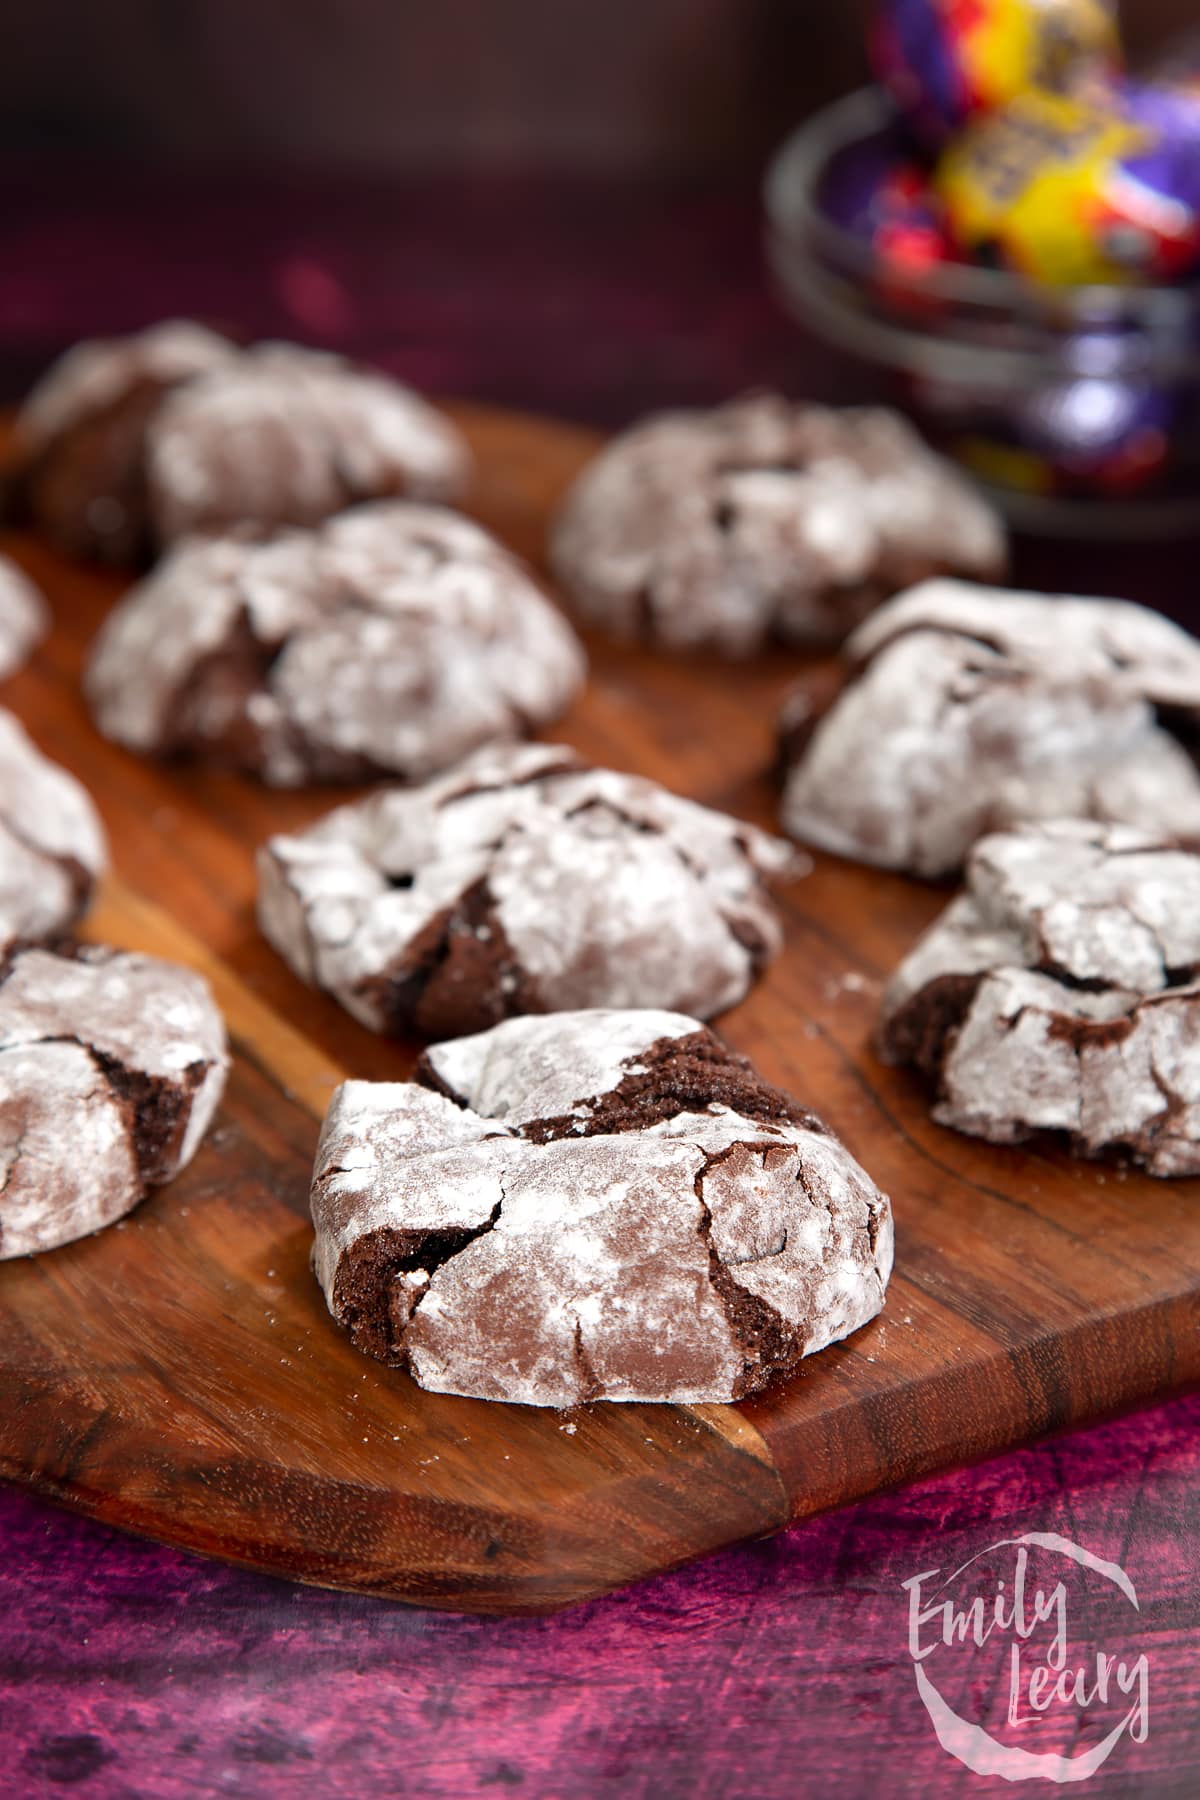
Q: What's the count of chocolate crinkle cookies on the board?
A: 10